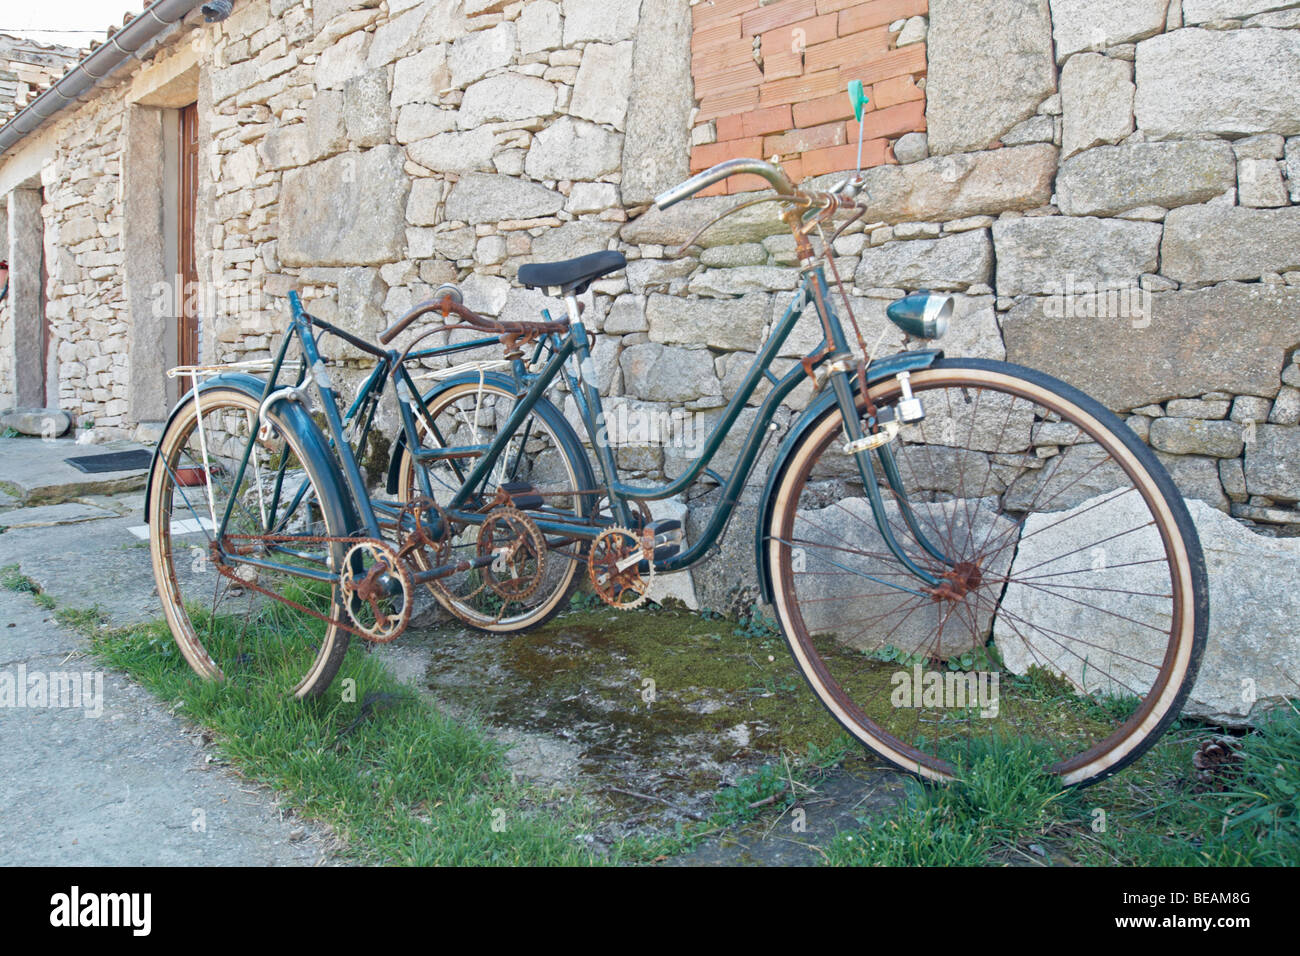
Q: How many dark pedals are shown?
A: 2